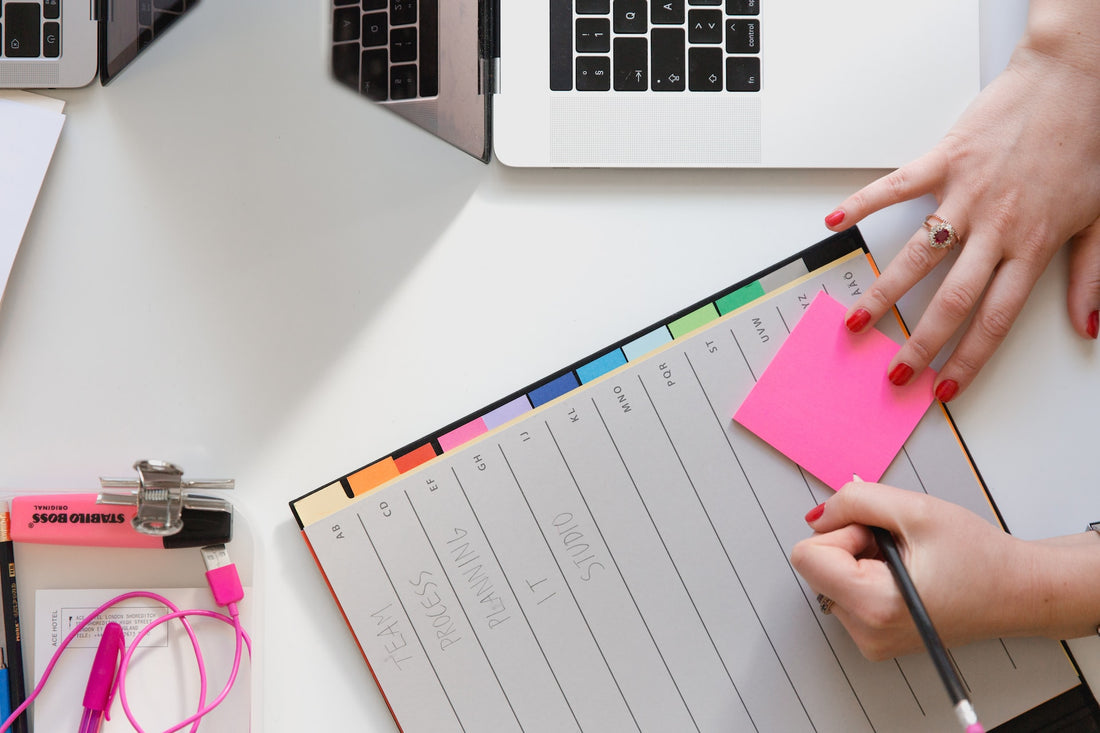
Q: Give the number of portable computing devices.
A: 2